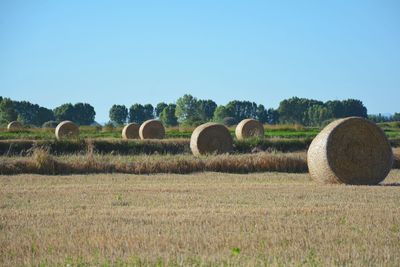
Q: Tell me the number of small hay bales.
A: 6